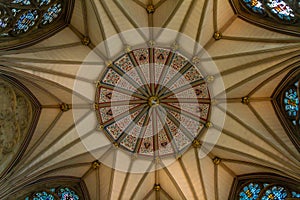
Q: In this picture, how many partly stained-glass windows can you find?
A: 5